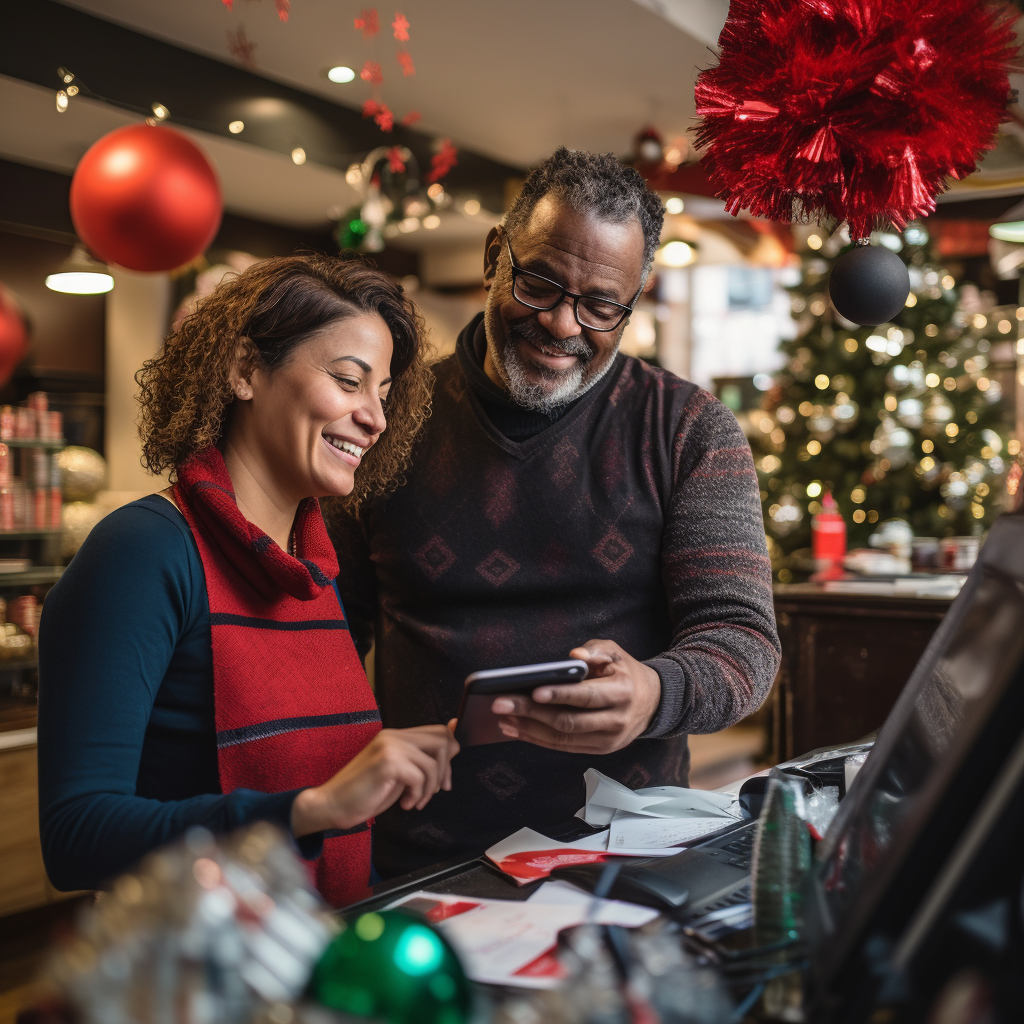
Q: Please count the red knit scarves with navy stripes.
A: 1